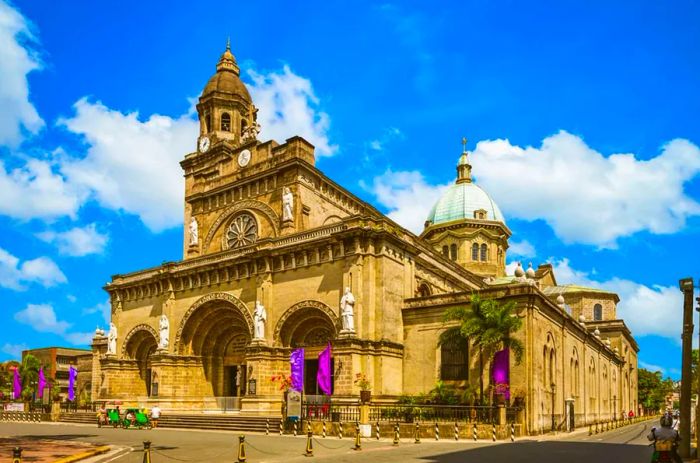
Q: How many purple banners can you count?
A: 6